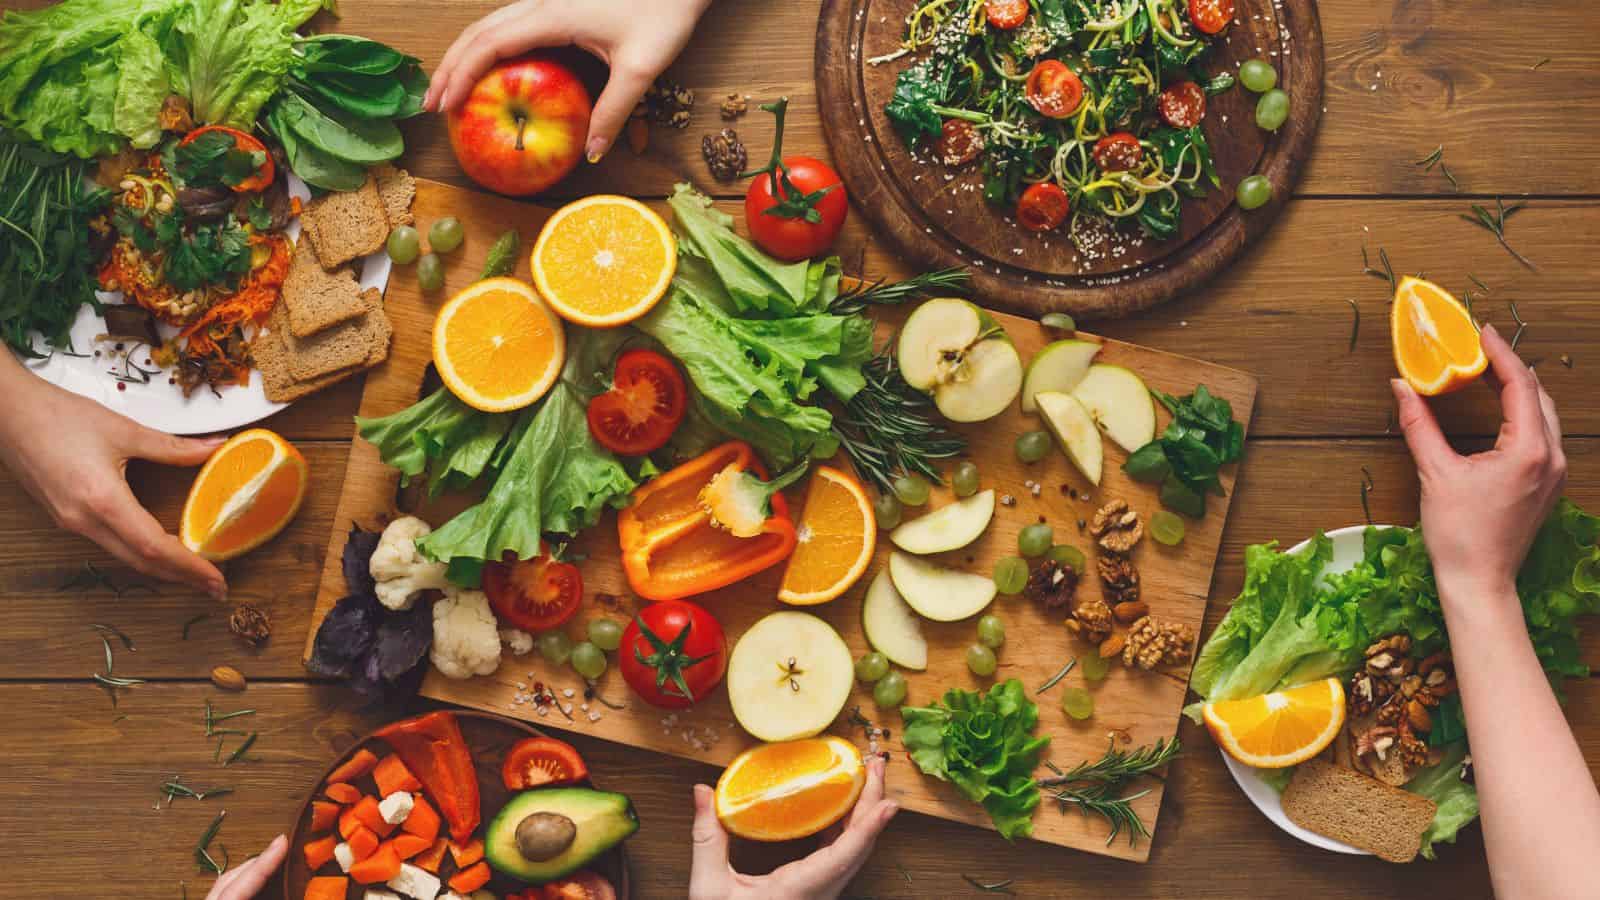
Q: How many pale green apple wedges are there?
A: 6